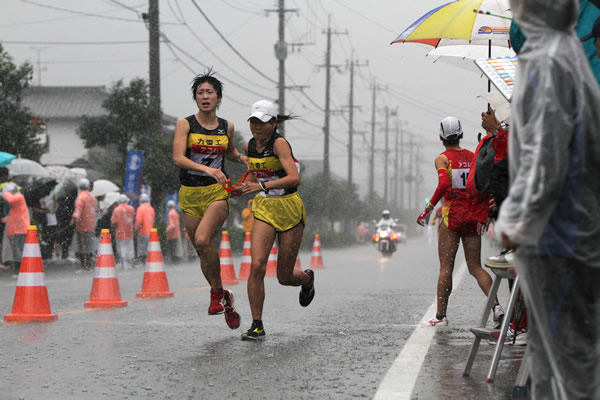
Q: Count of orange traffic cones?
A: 8